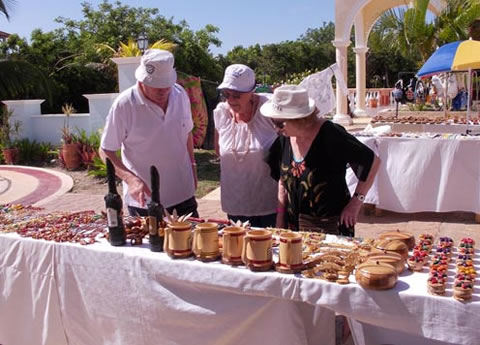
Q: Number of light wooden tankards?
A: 5